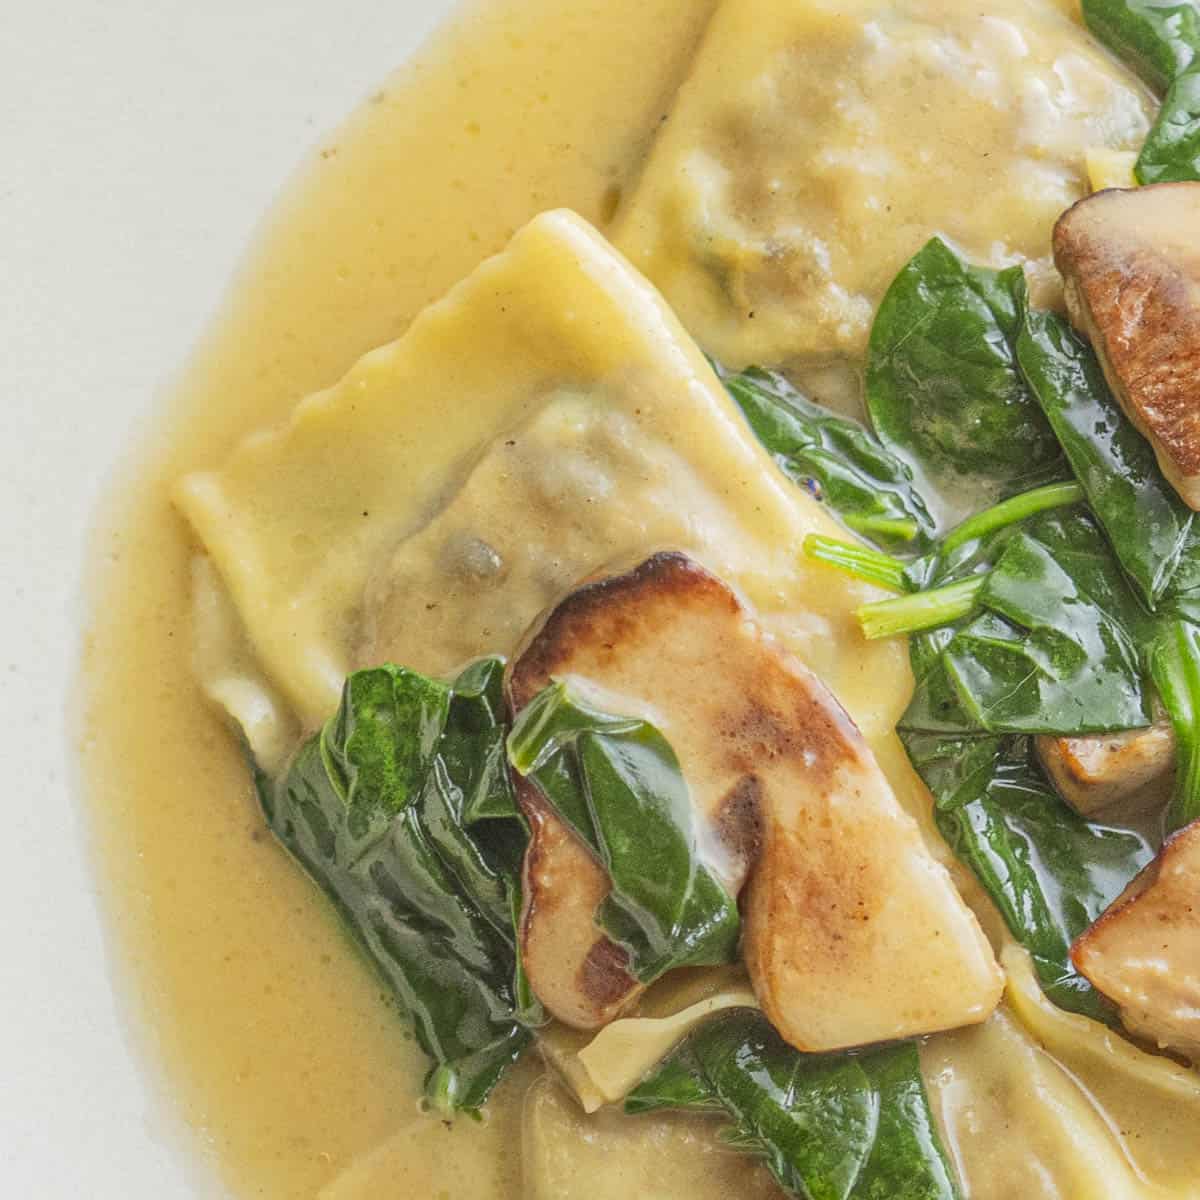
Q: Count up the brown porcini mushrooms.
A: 4